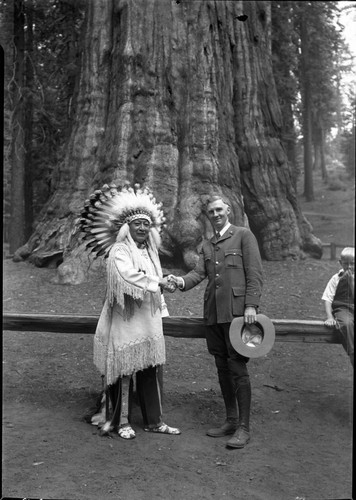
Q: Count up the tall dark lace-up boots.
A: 2